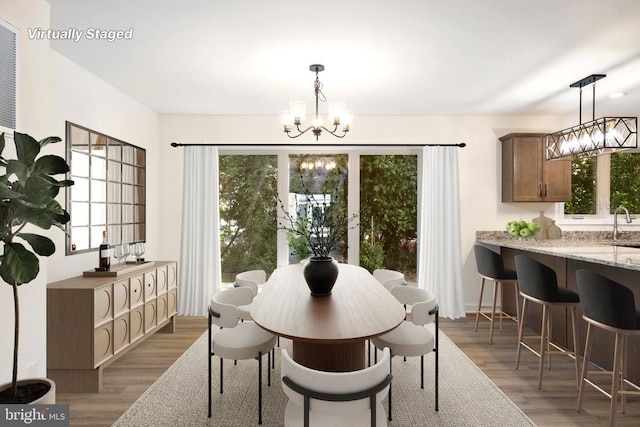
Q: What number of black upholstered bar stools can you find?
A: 3